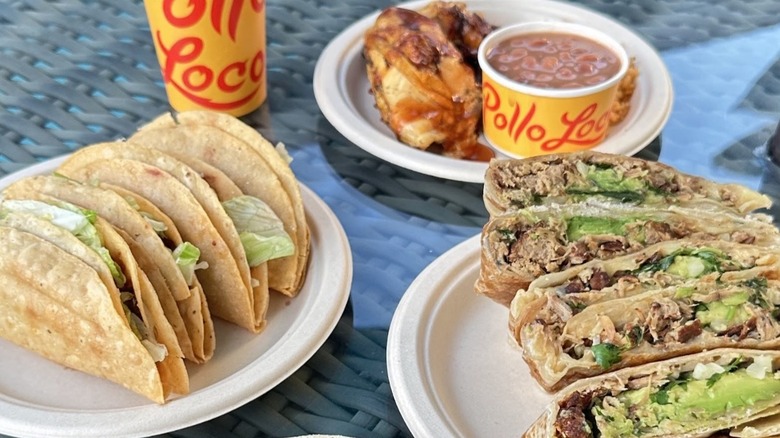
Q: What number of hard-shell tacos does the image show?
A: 4